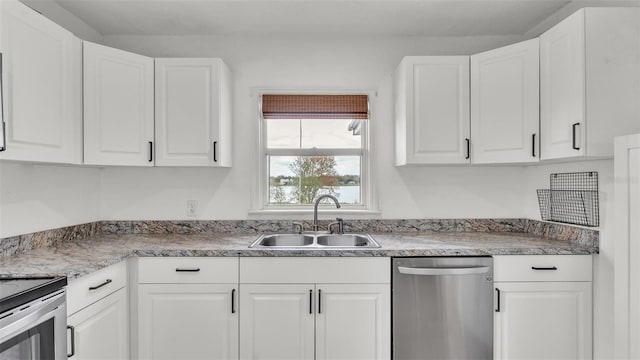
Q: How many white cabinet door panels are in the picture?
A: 11